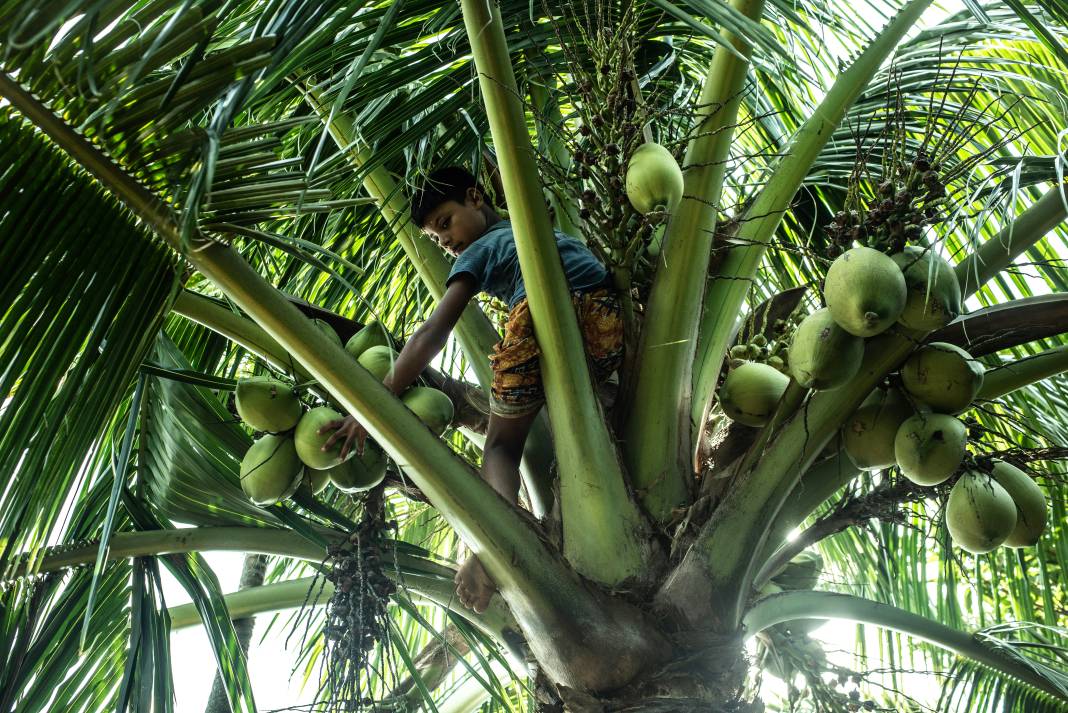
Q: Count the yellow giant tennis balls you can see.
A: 0